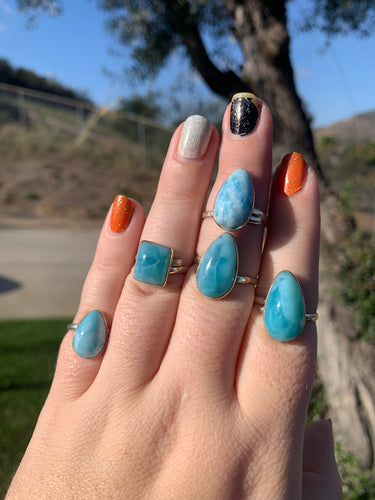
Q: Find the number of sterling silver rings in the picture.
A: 5